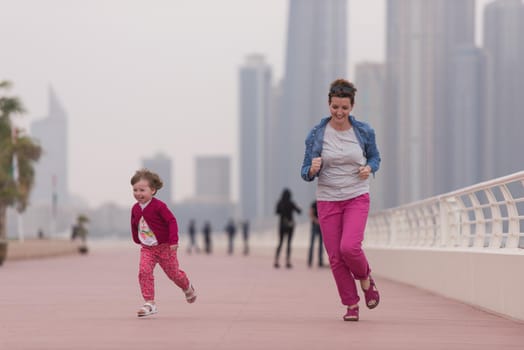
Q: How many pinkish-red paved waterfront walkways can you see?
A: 1